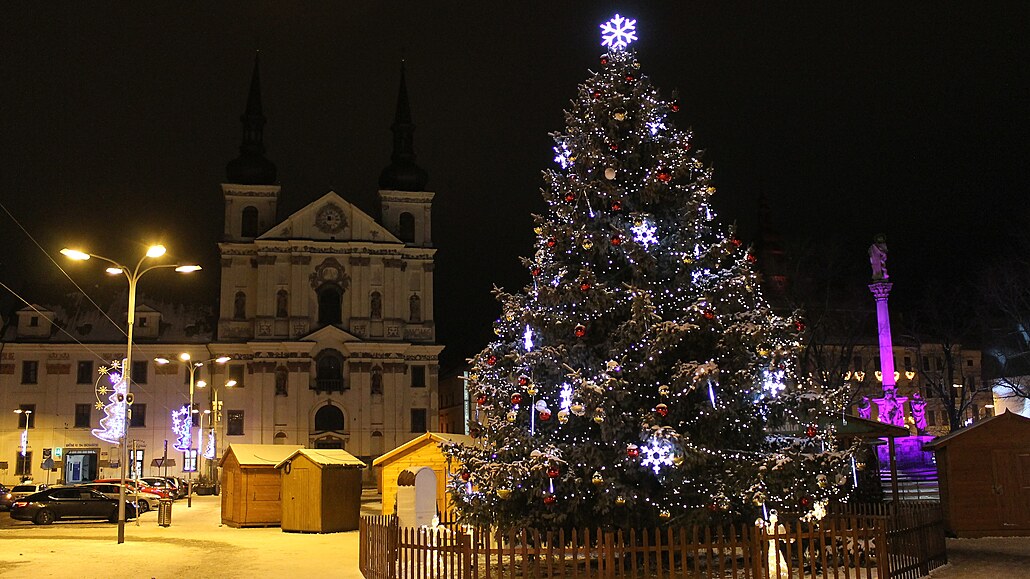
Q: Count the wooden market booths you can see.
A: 4